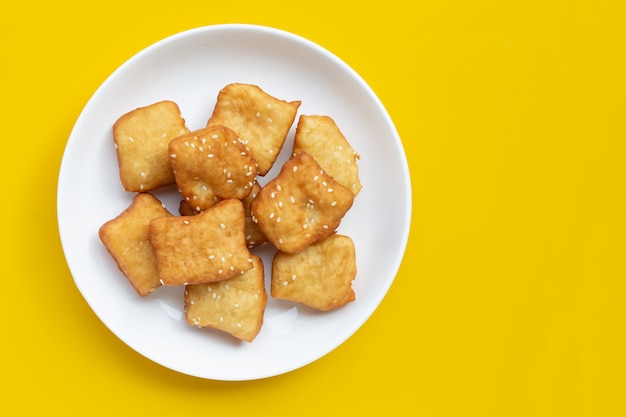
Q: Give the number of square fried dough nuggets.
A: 10